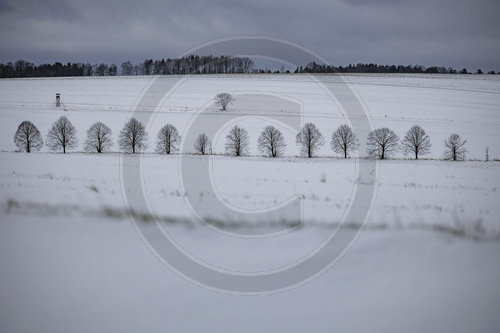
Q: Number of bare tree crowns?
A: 14